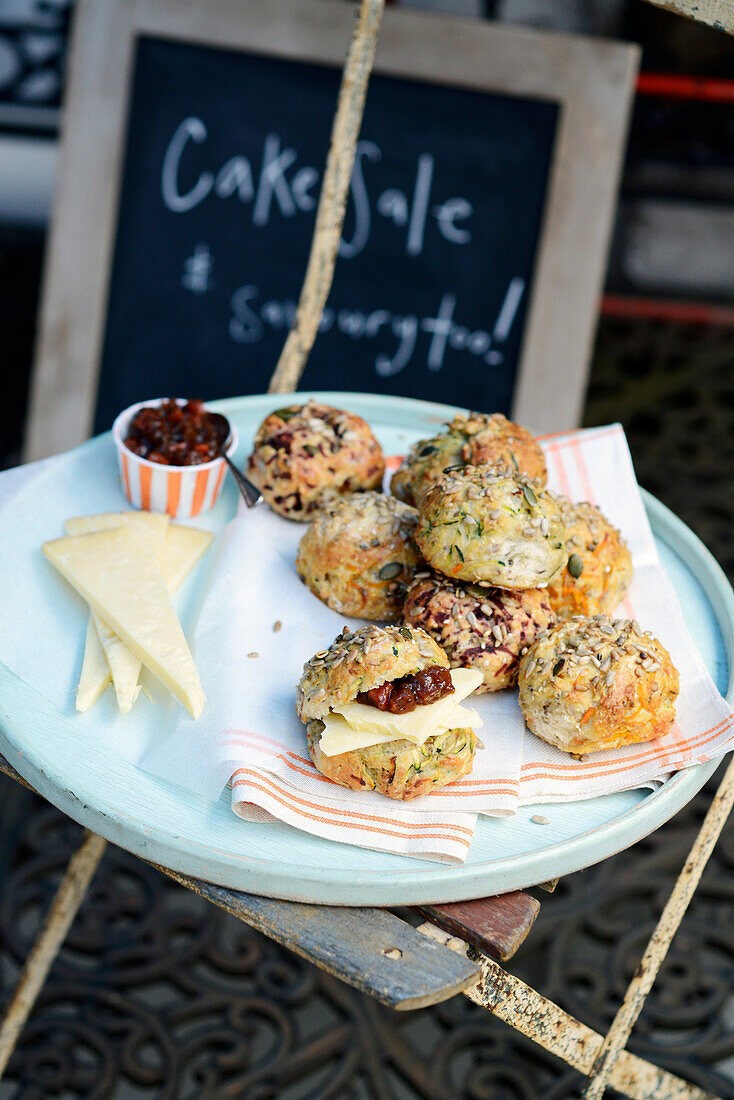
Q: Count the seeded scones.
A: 8